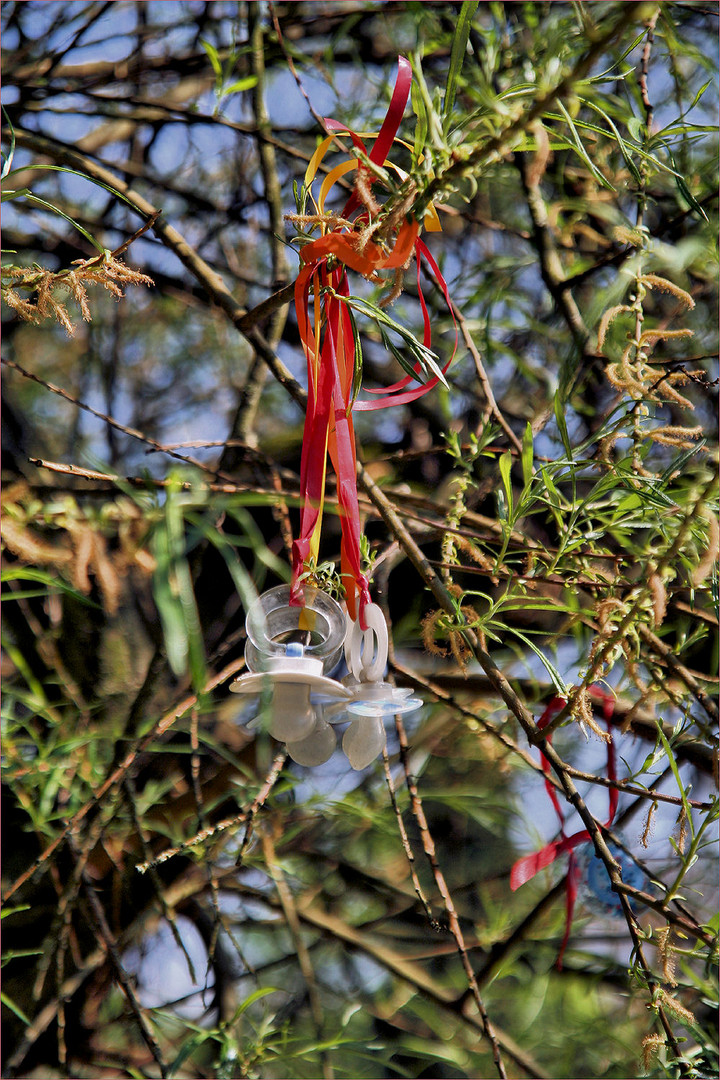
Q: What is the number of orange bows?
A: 1